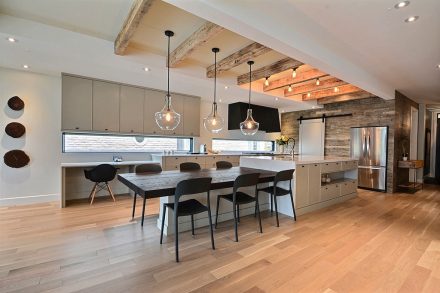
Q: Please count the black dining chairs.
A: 6